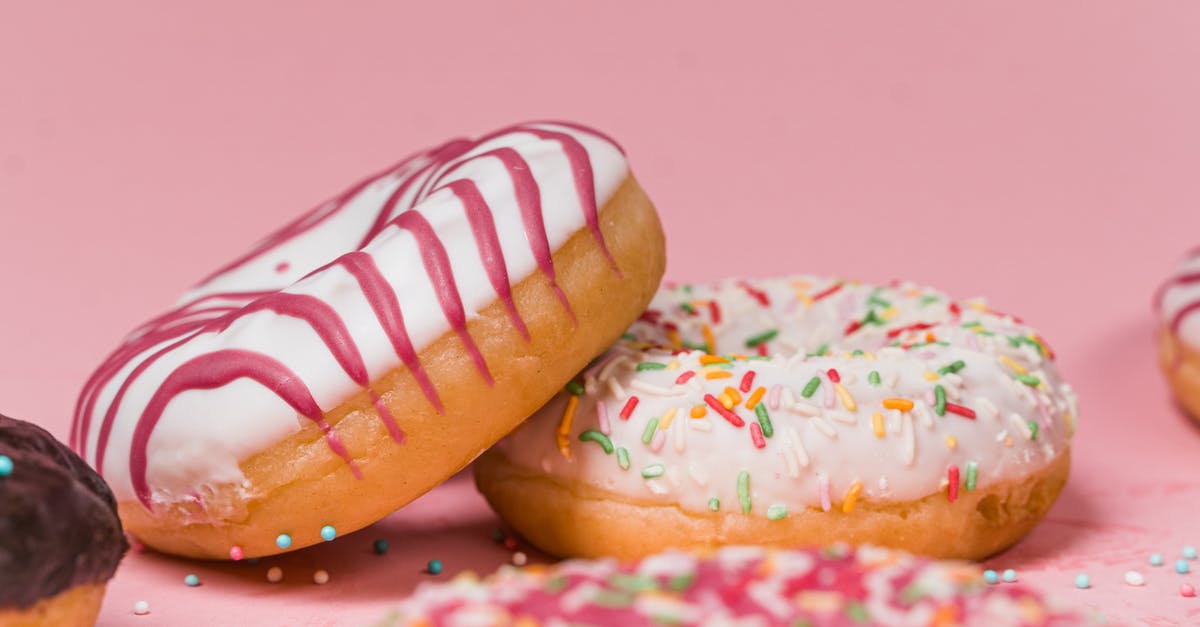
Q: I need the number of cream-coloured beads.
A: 5